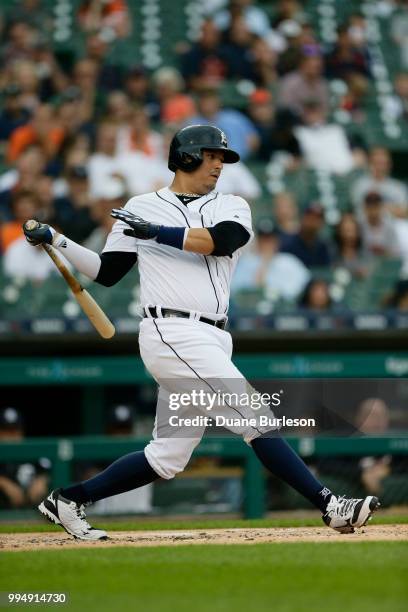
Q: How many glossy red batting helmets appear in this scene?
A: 0